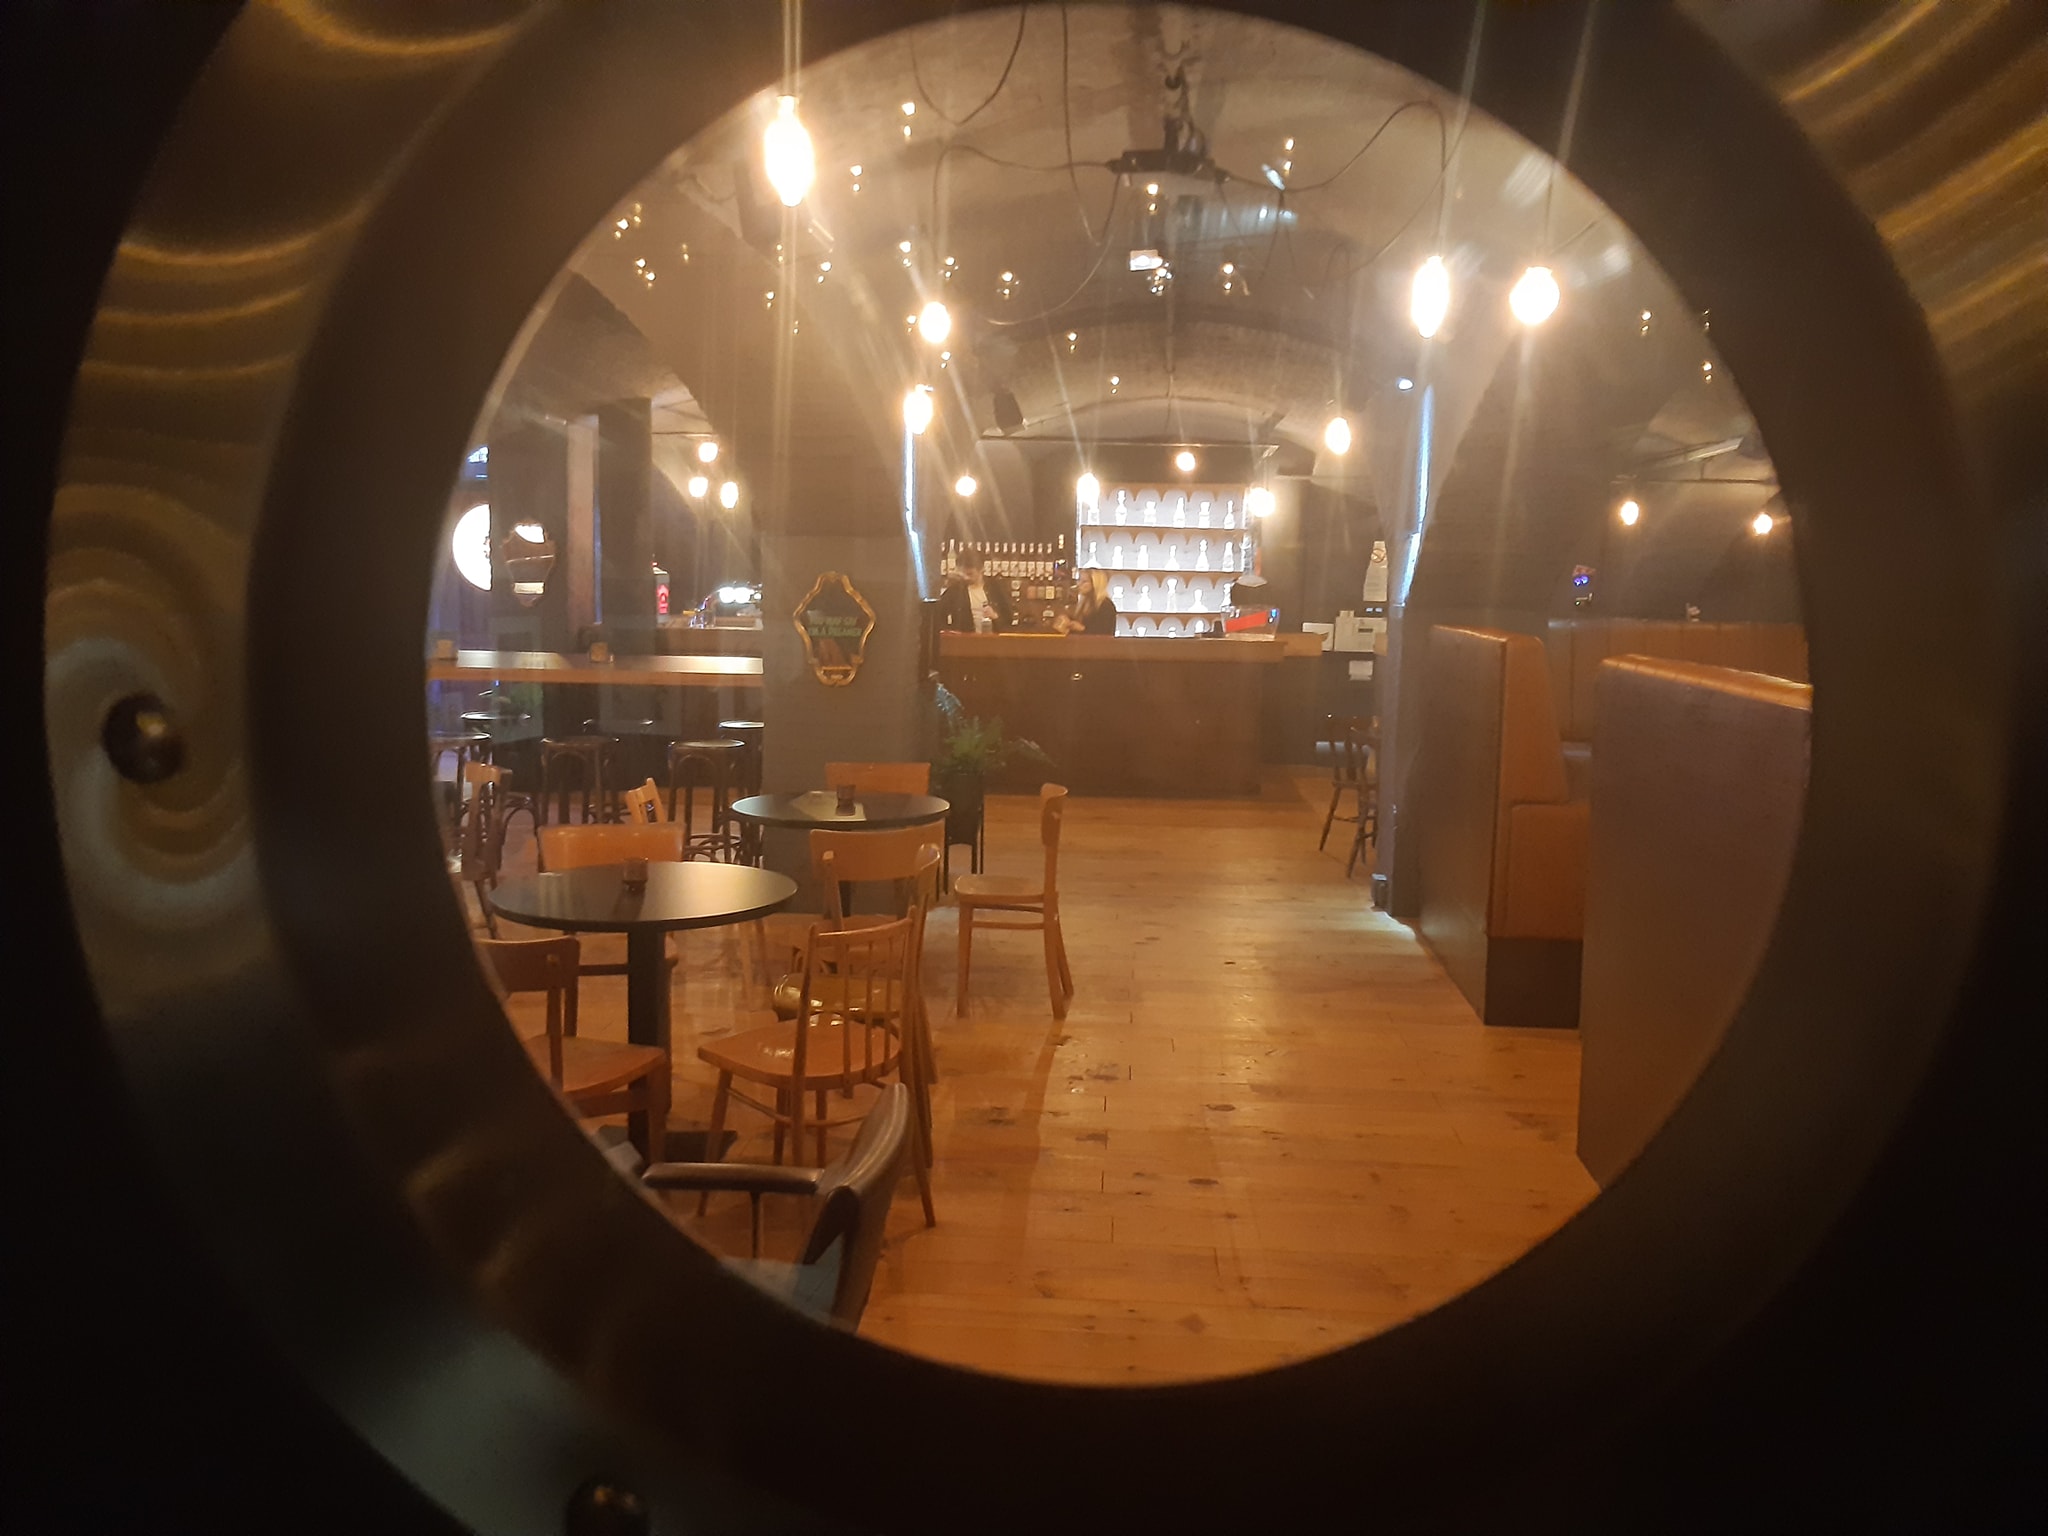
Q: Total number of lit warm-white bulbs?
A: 15